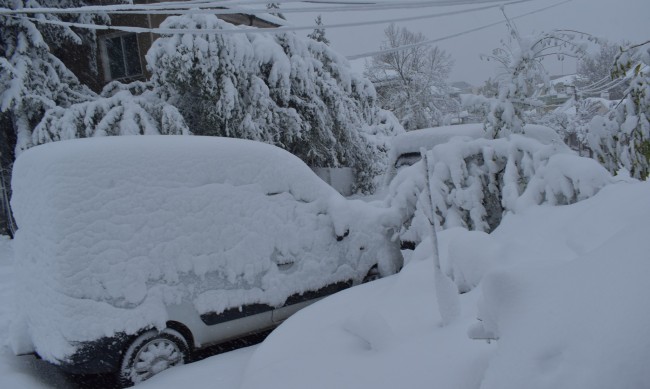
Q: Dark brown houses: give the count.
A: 1